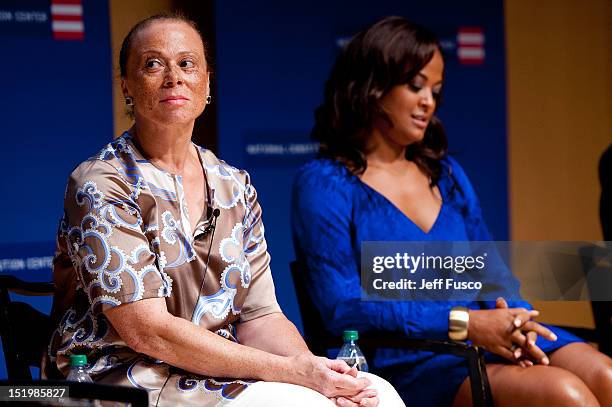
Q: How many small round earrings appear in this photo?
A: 2